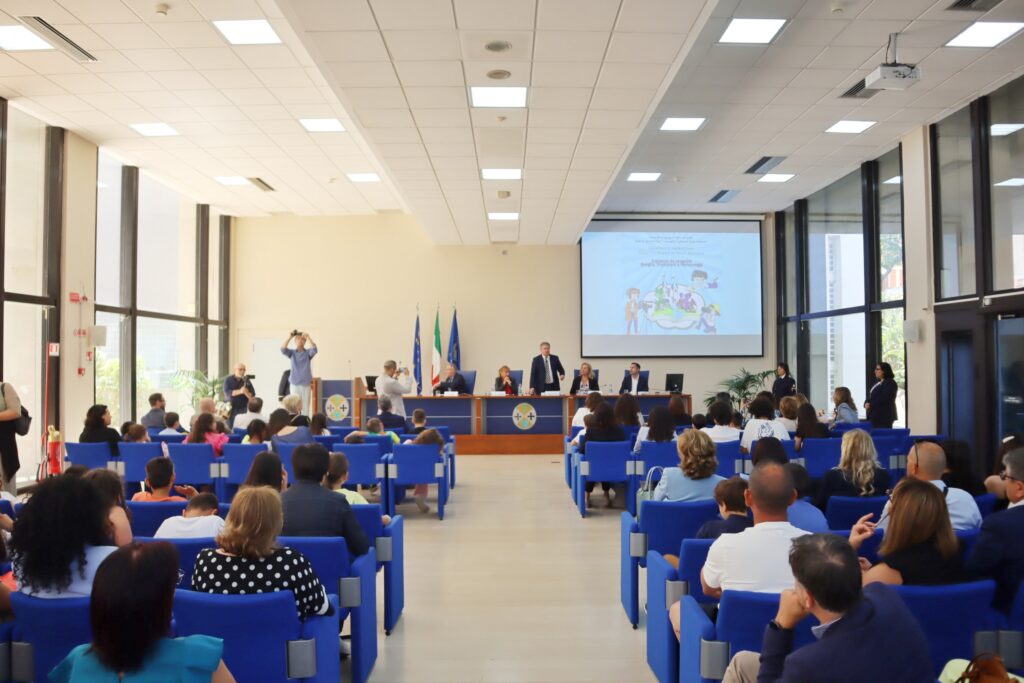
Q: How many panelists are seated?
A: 4